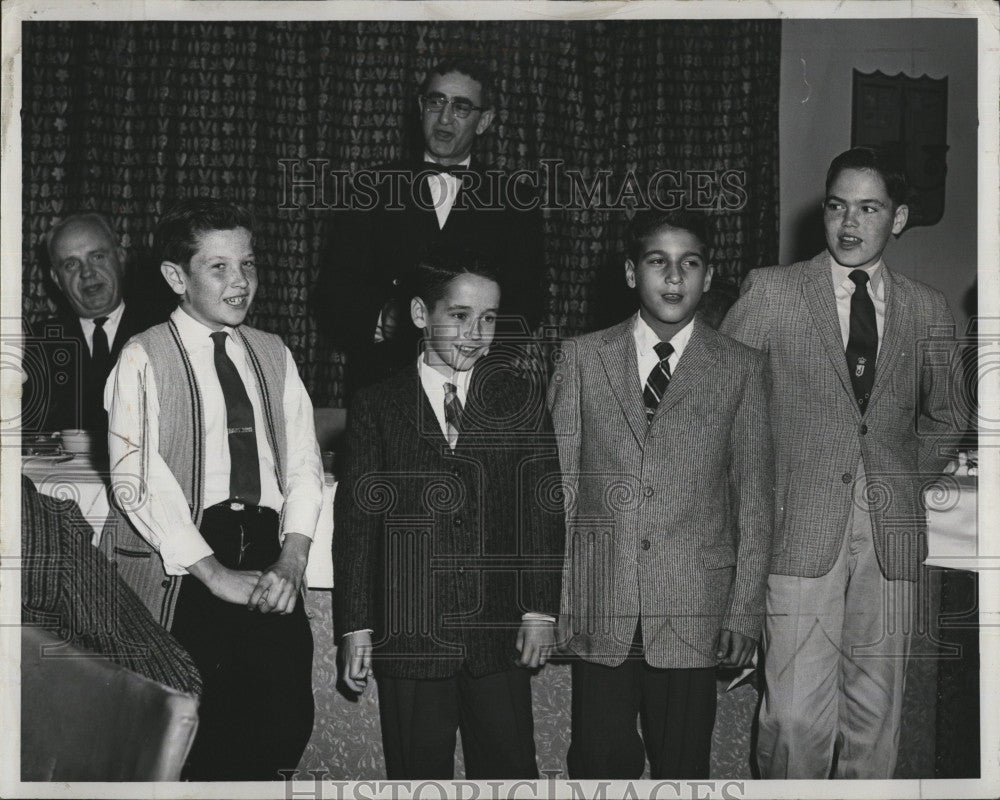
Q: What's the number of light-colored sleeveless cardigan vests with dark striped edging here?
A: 1